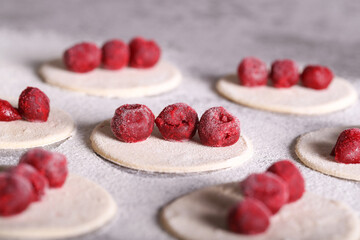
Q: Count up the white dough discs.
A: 7